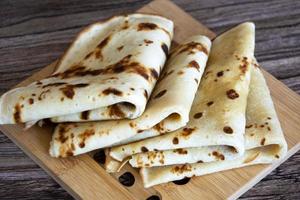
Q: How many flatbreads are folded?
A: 4